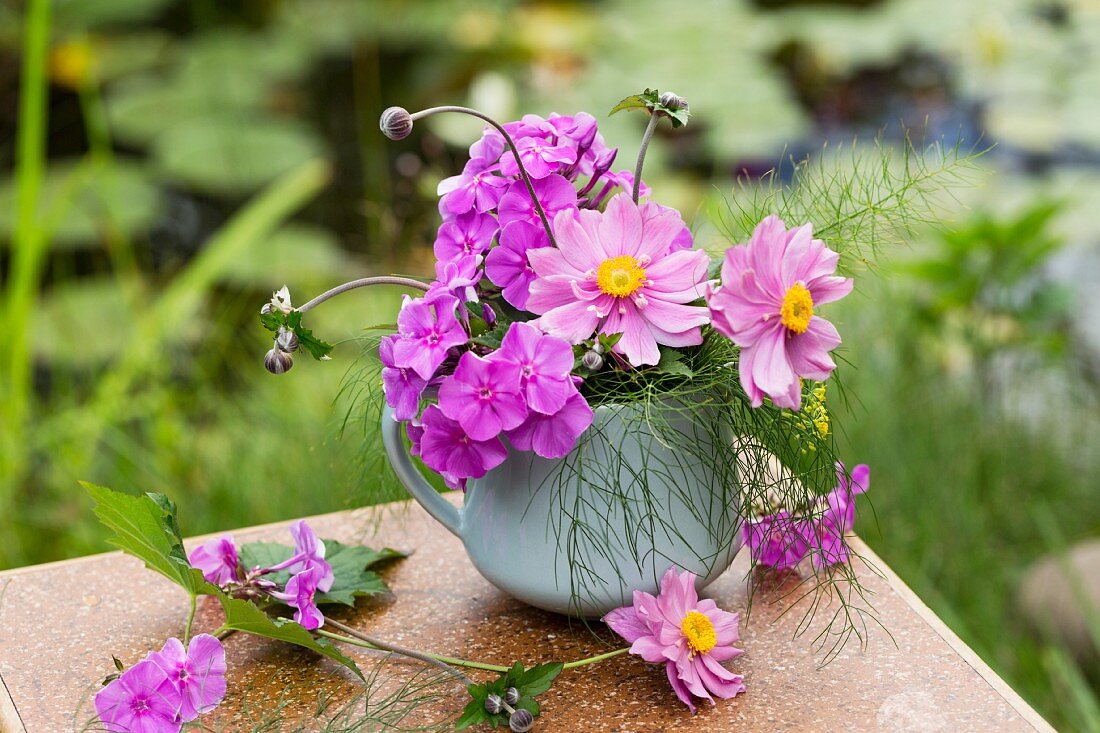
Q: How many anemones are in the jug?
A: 2